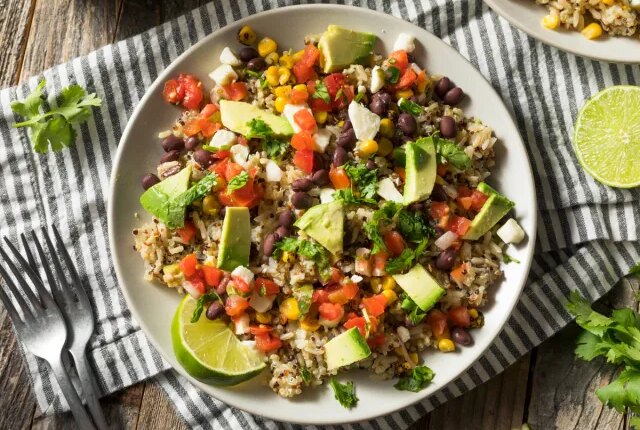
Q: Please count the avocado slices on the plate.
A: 9